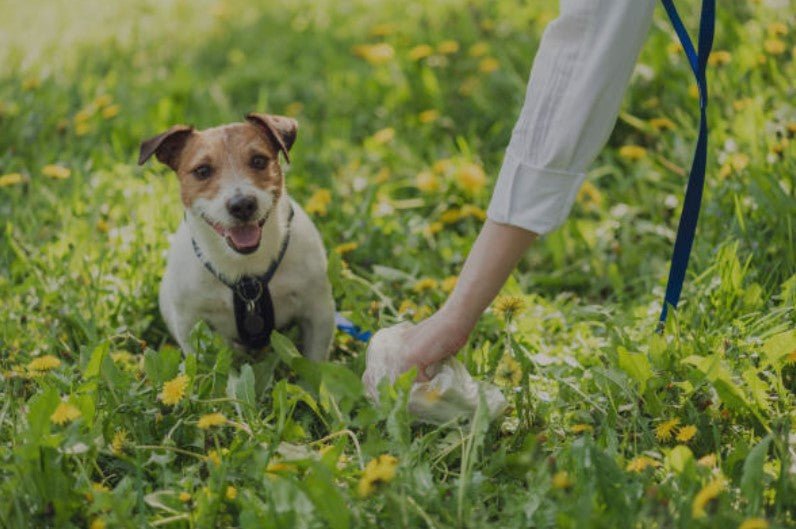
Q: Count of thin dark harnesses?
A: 1